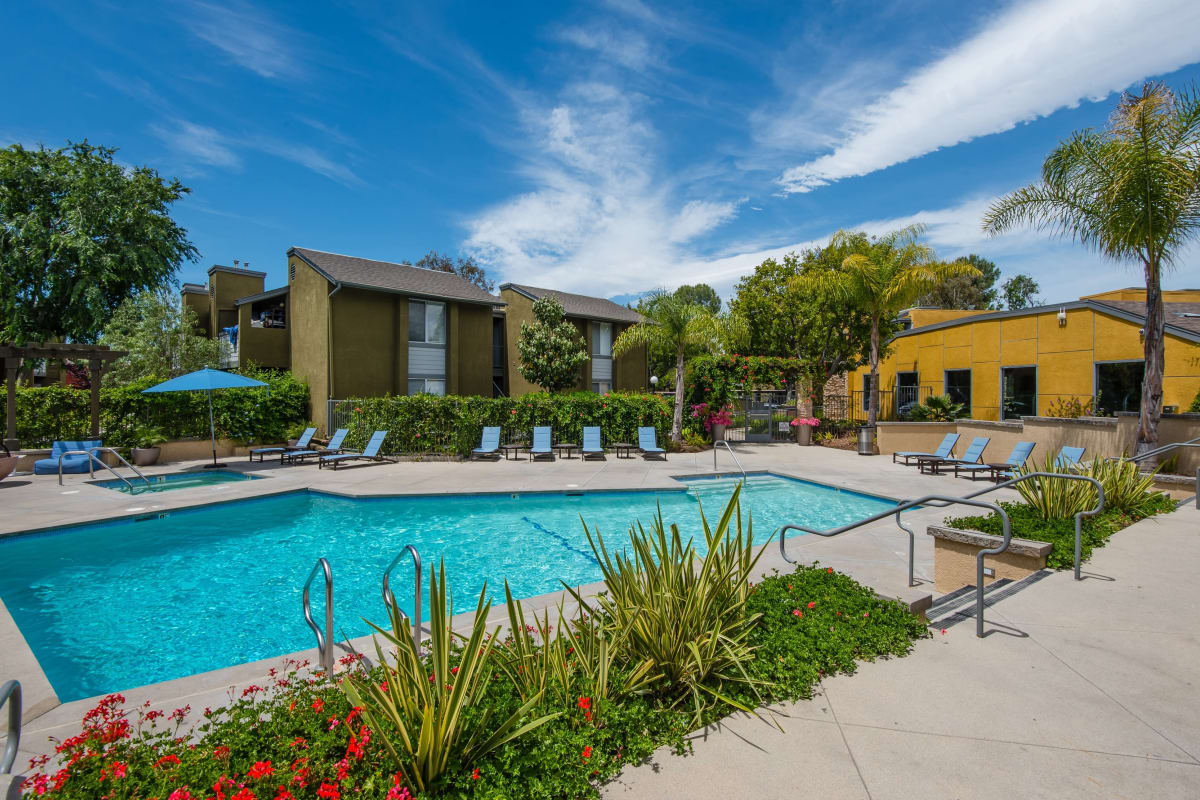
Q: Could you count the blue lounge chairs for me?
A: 11